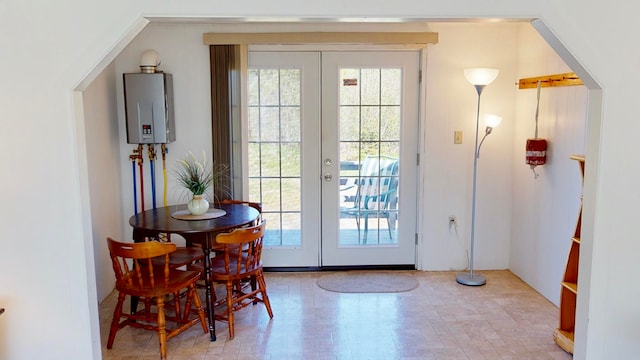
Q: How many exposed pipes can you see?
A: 4